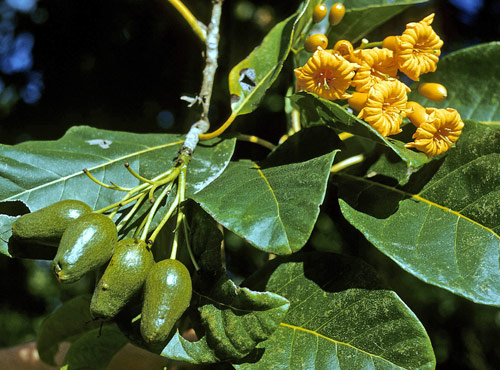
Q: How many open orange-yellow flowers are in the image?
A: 5